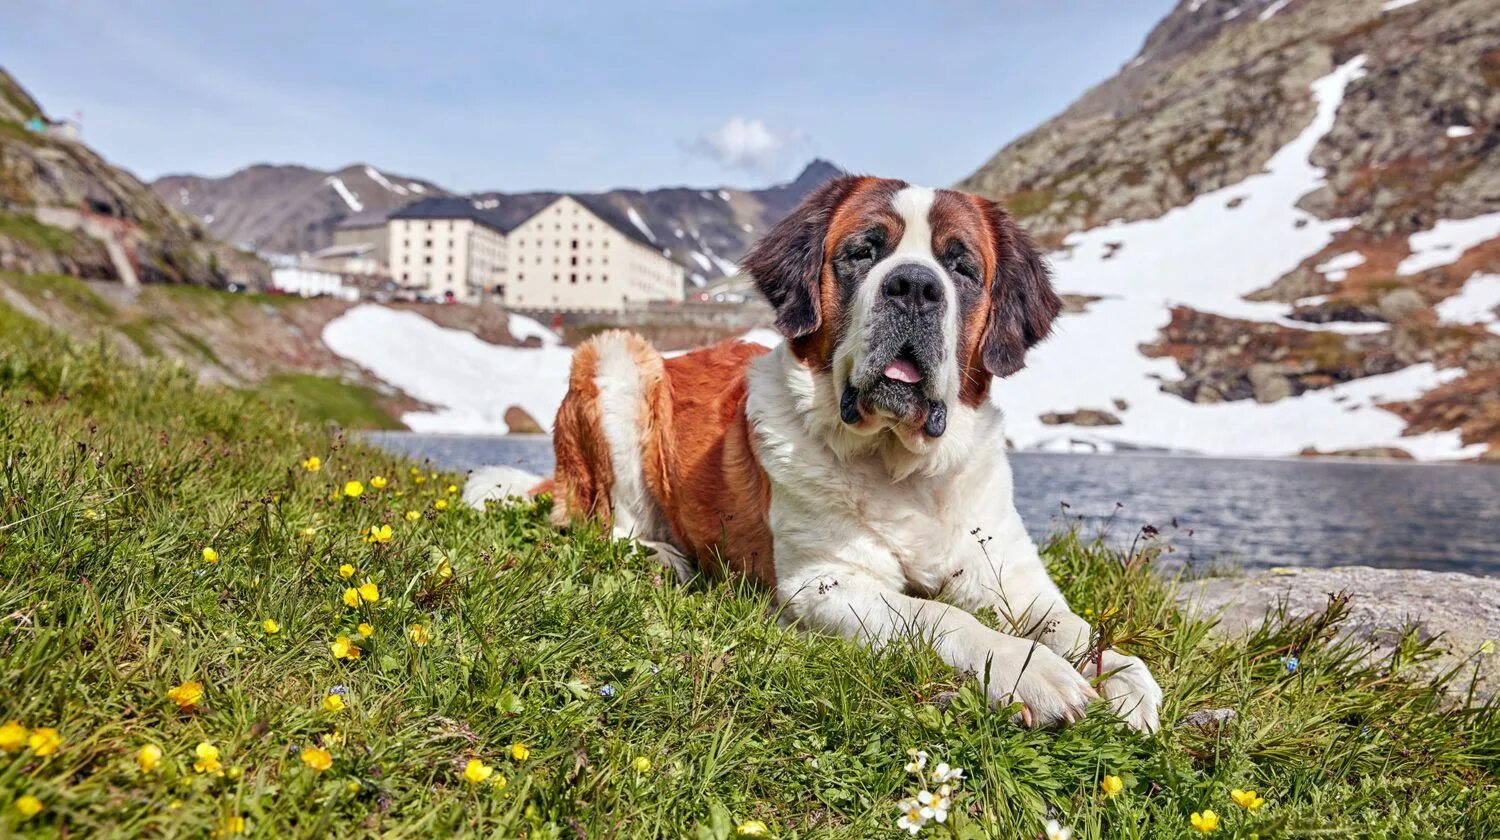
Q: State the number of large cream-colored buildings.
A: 2